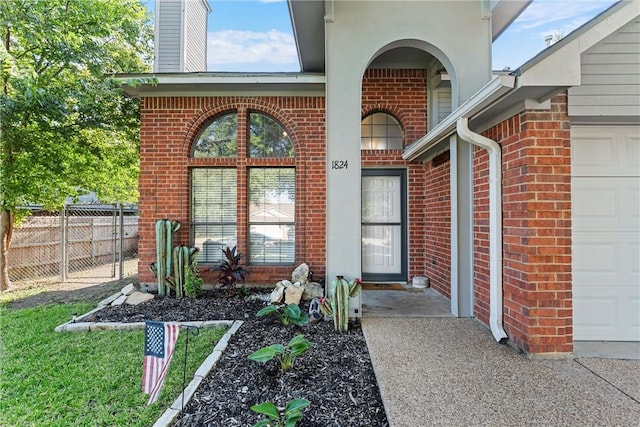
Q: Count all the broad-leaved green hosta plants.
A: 3